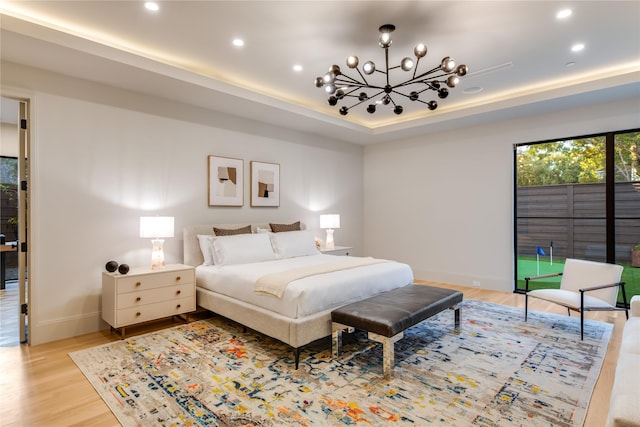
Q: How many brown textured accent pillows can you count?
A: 2